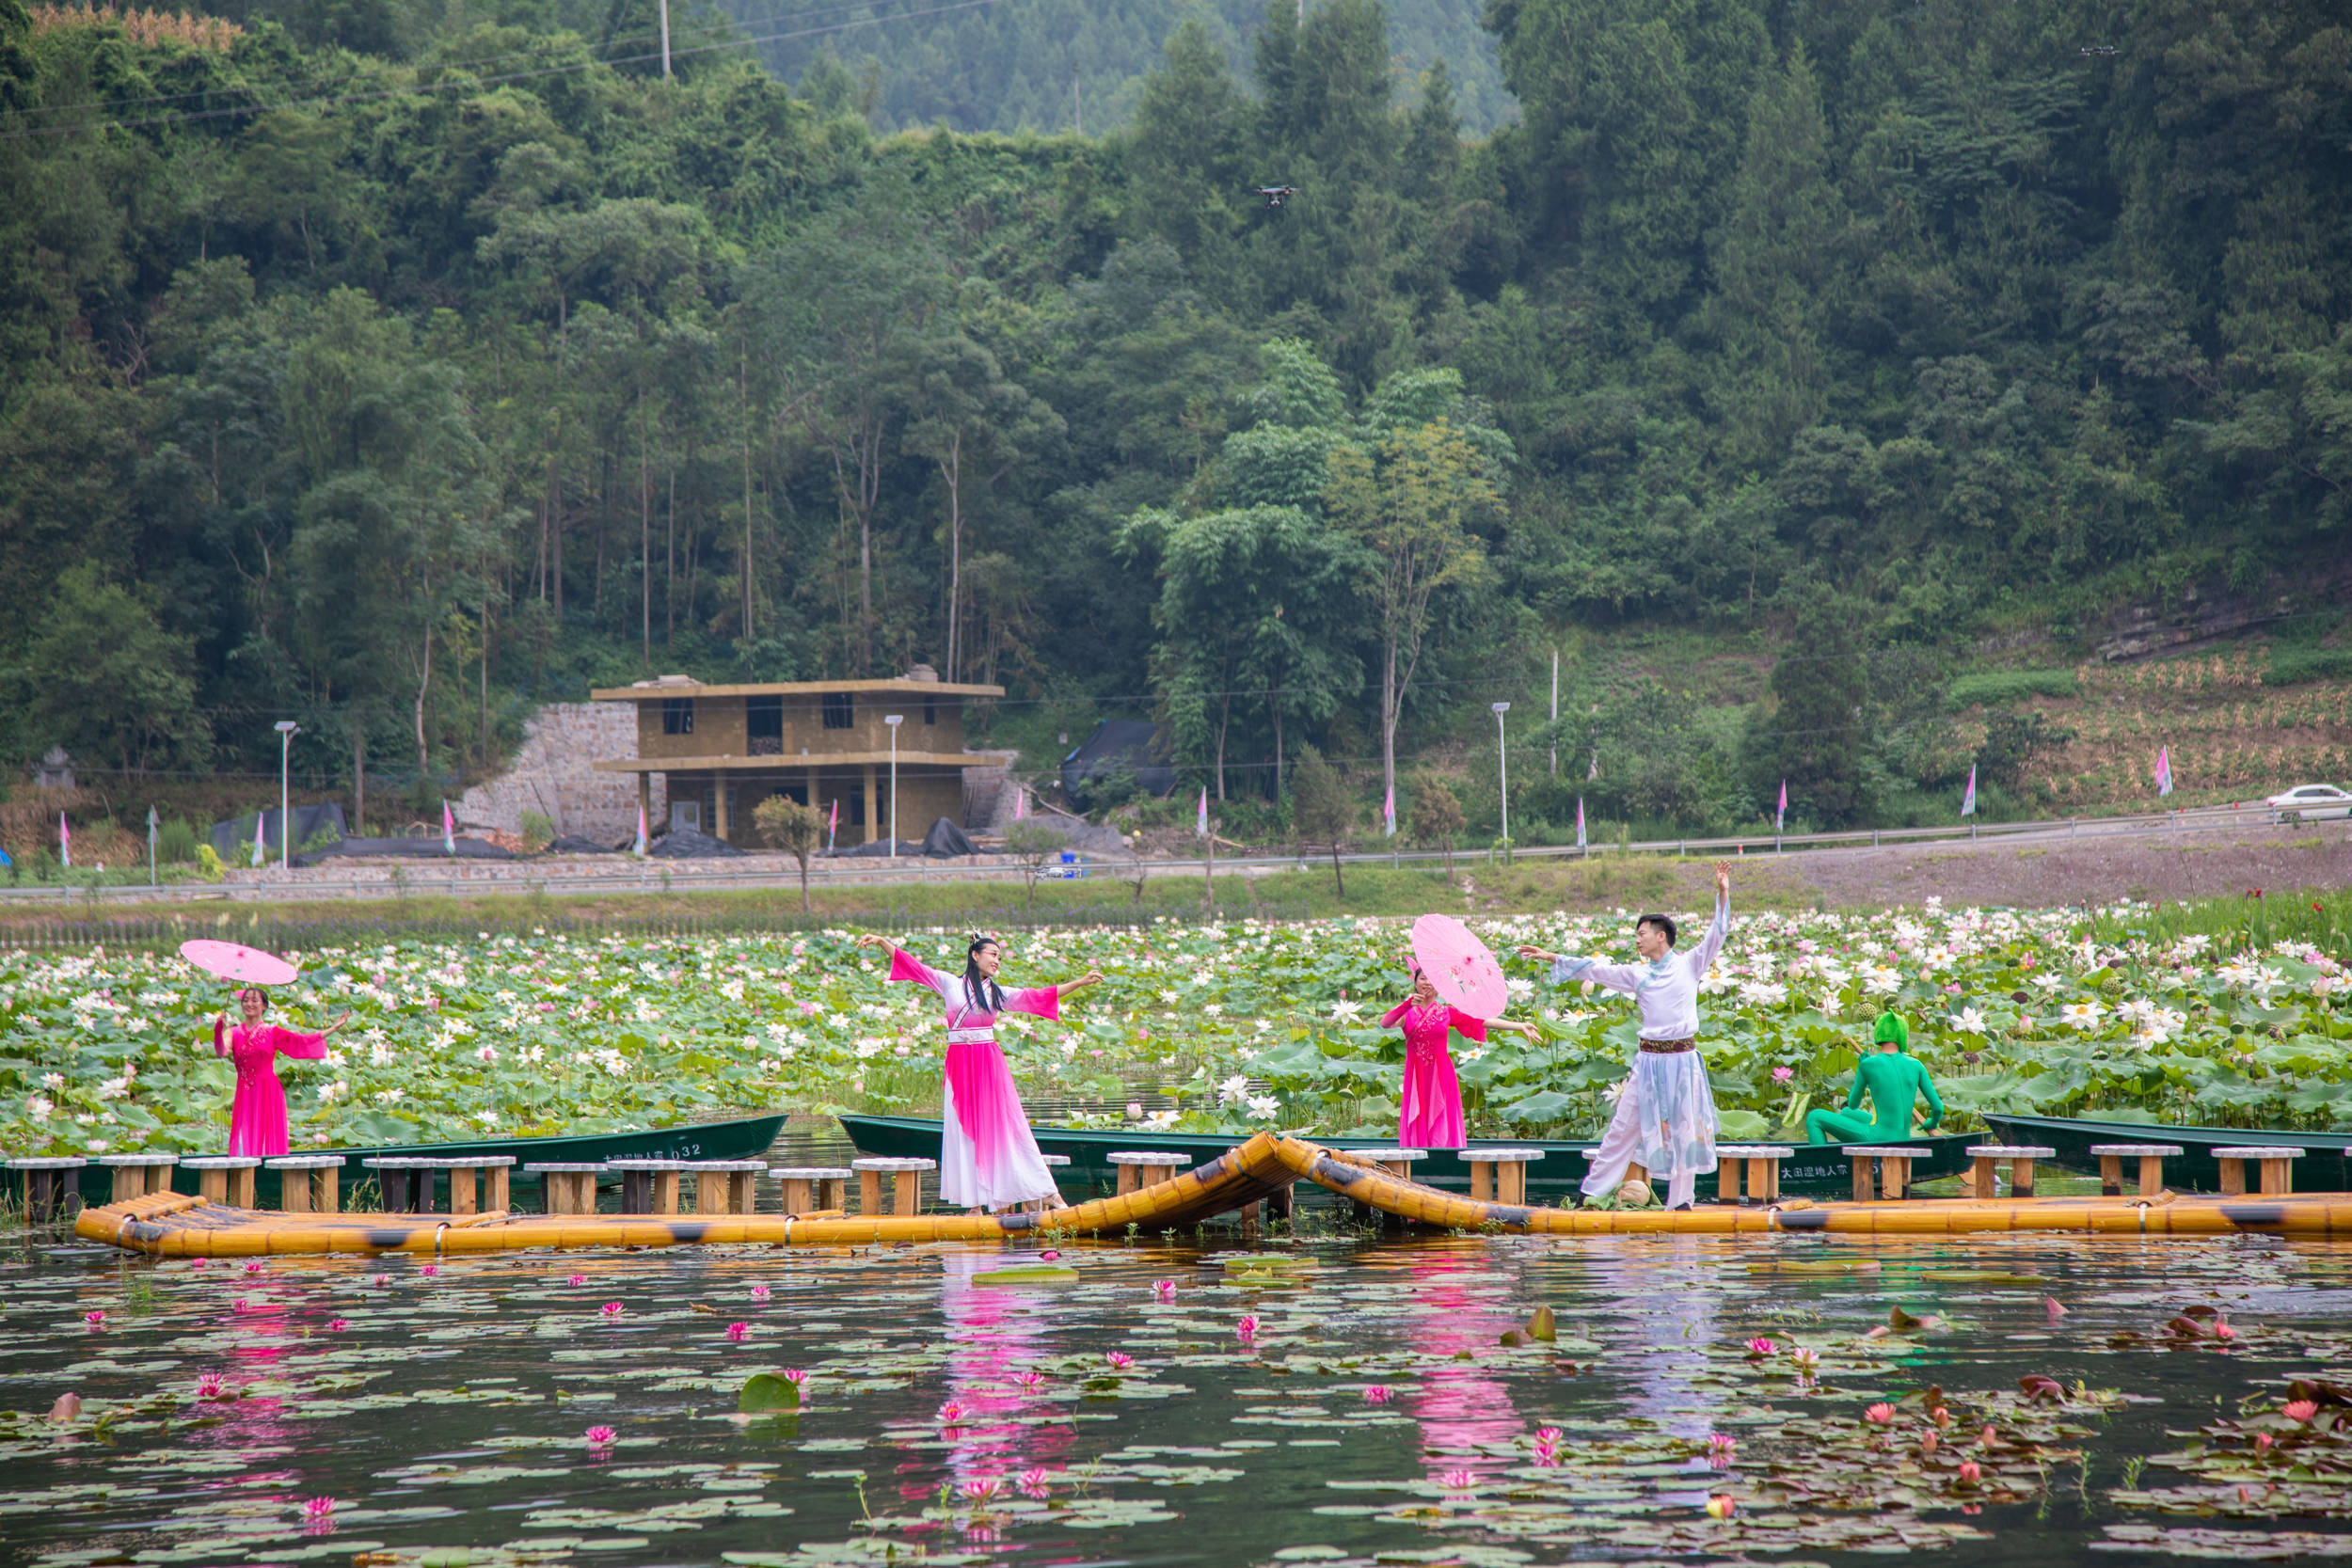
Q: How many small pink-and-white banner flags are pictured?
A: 12